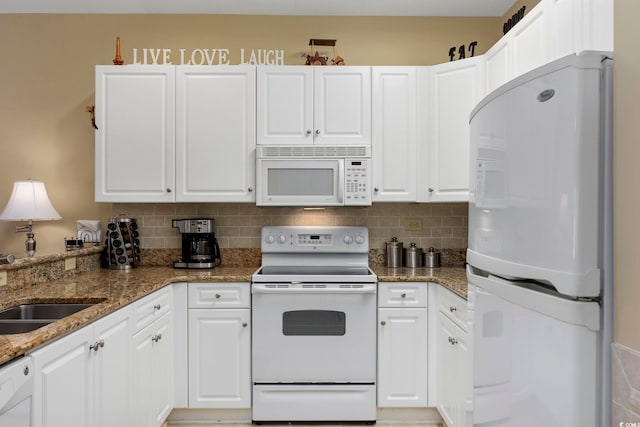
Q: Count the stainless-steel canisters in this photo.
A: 3